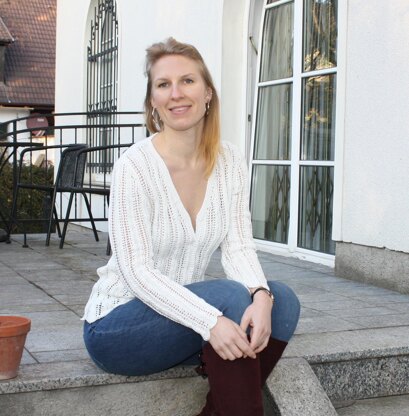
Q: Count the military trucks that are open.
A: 0